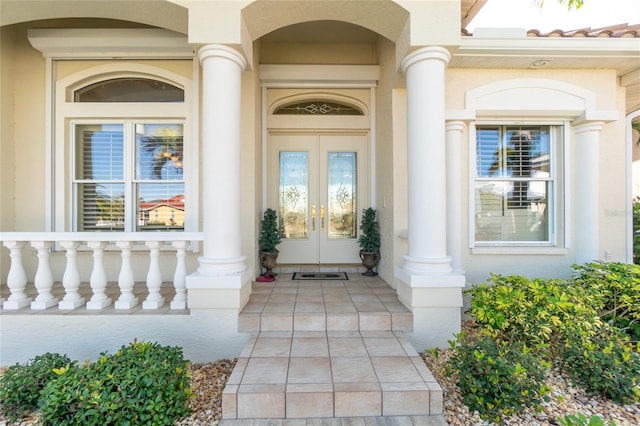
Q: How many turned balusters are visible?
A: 7